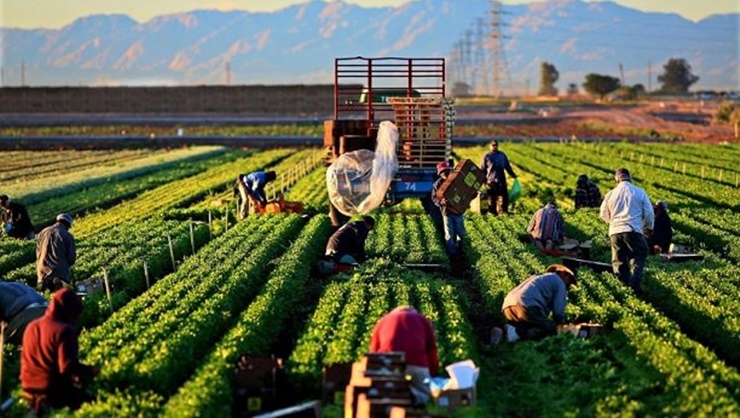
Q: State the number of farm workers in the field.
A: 14